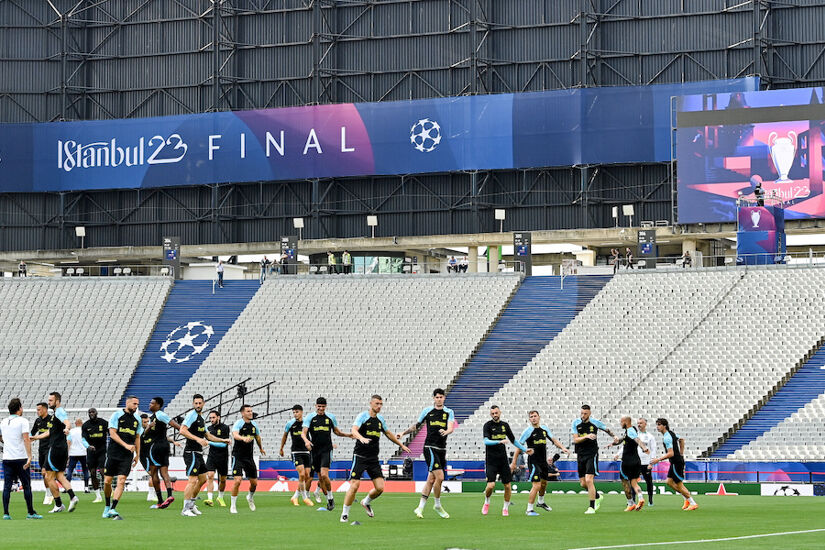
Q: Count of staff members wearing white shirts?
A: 3